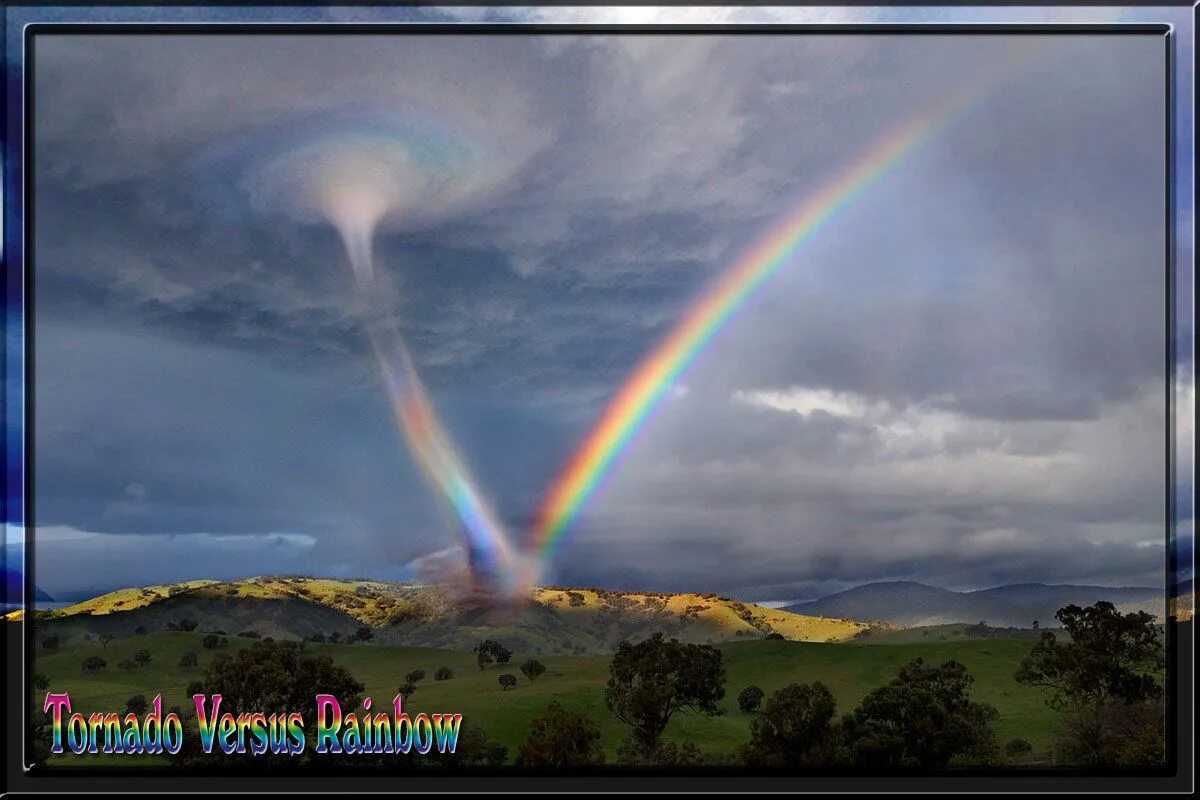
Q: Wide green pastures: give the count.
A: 1